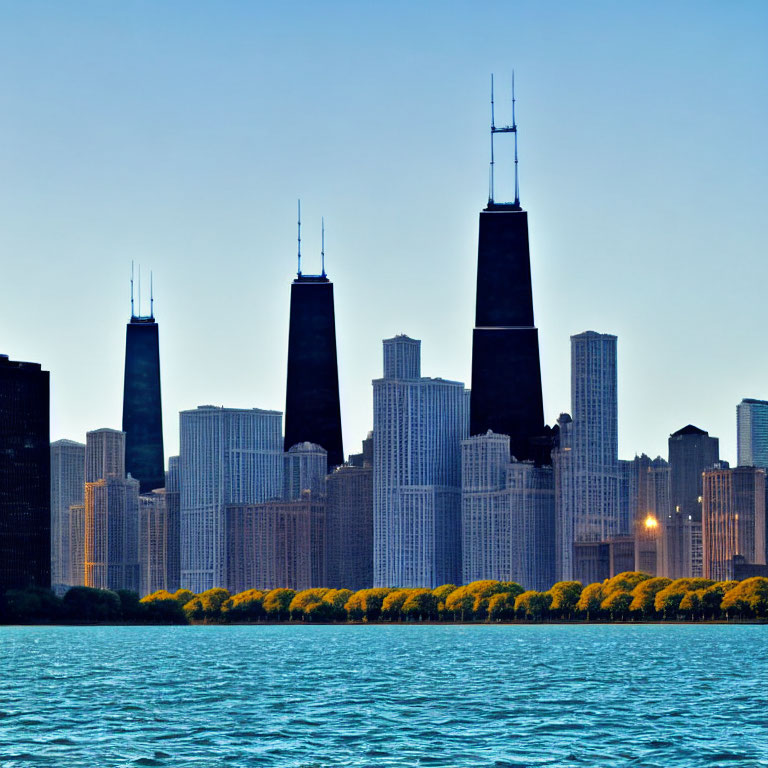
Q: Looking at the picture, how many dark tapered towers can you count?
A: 3